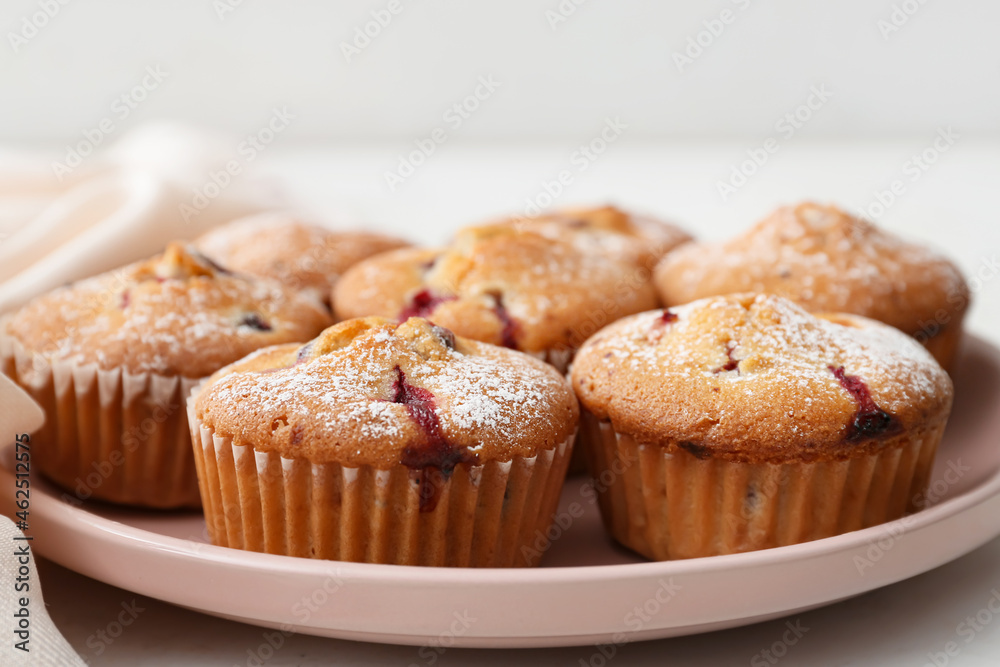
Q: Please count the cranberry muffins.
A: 7